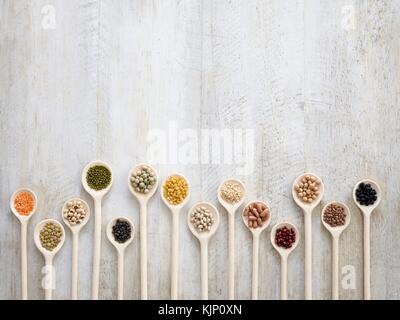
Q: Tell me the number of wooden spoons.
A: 14